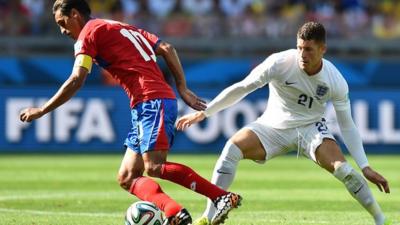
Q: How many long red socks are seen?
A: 2